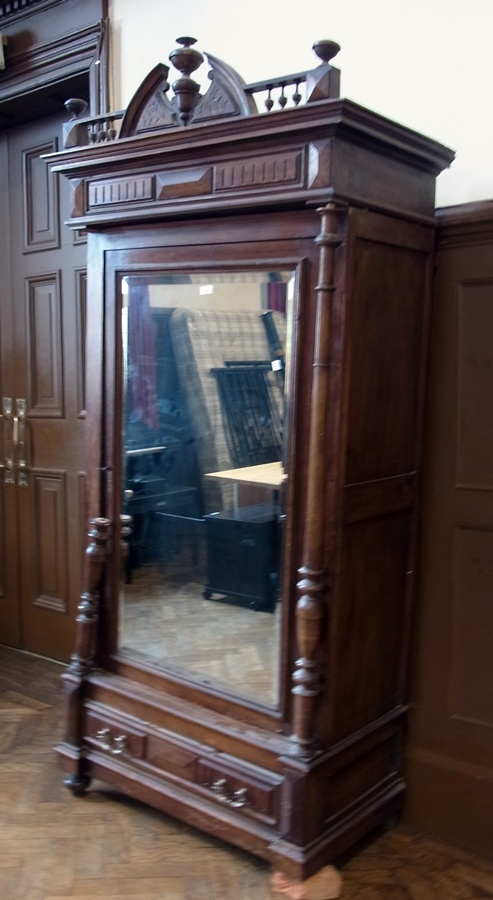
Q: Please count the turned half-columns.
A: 2